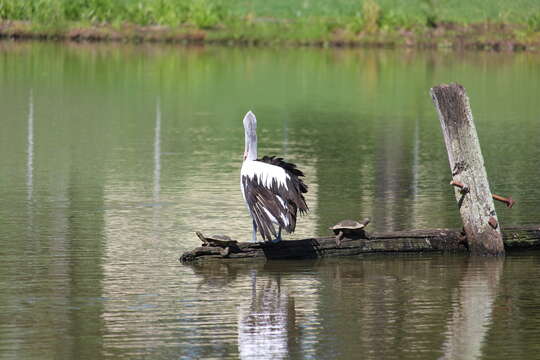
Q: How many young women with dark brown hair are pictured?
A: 0